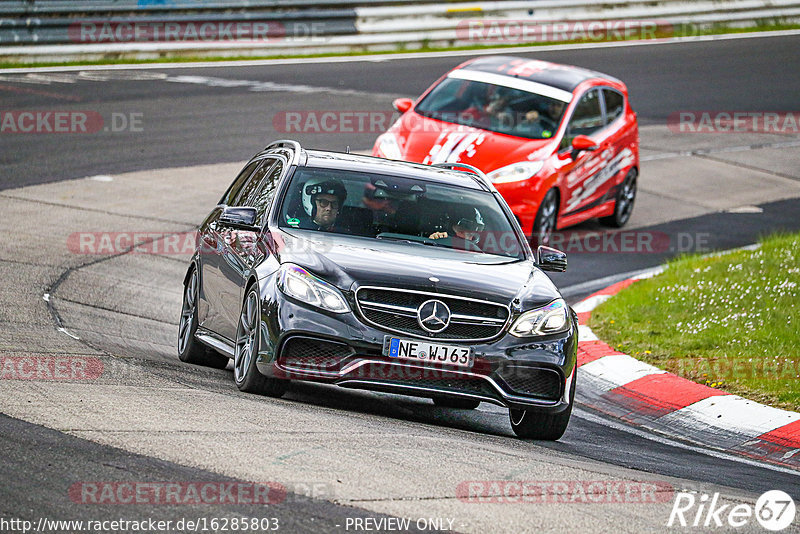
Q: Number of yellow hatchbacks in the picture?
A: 0